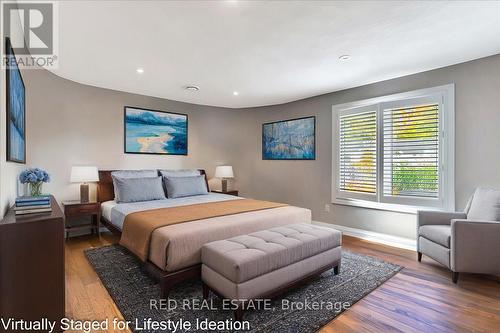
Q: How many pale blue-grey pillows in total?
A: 4